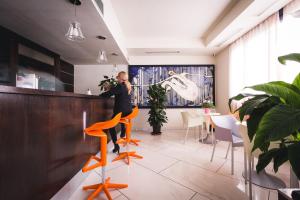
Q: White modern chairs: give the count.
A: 3